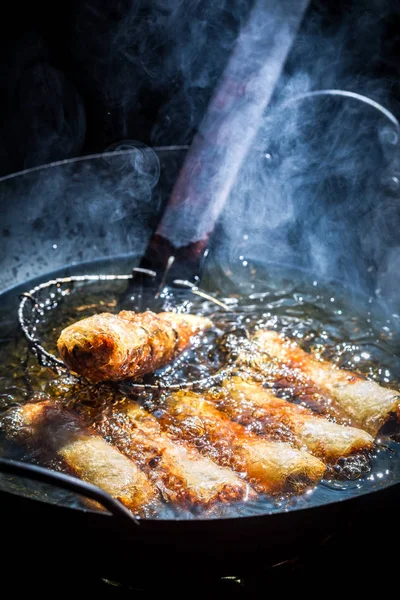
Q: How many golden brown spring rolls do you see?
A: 6